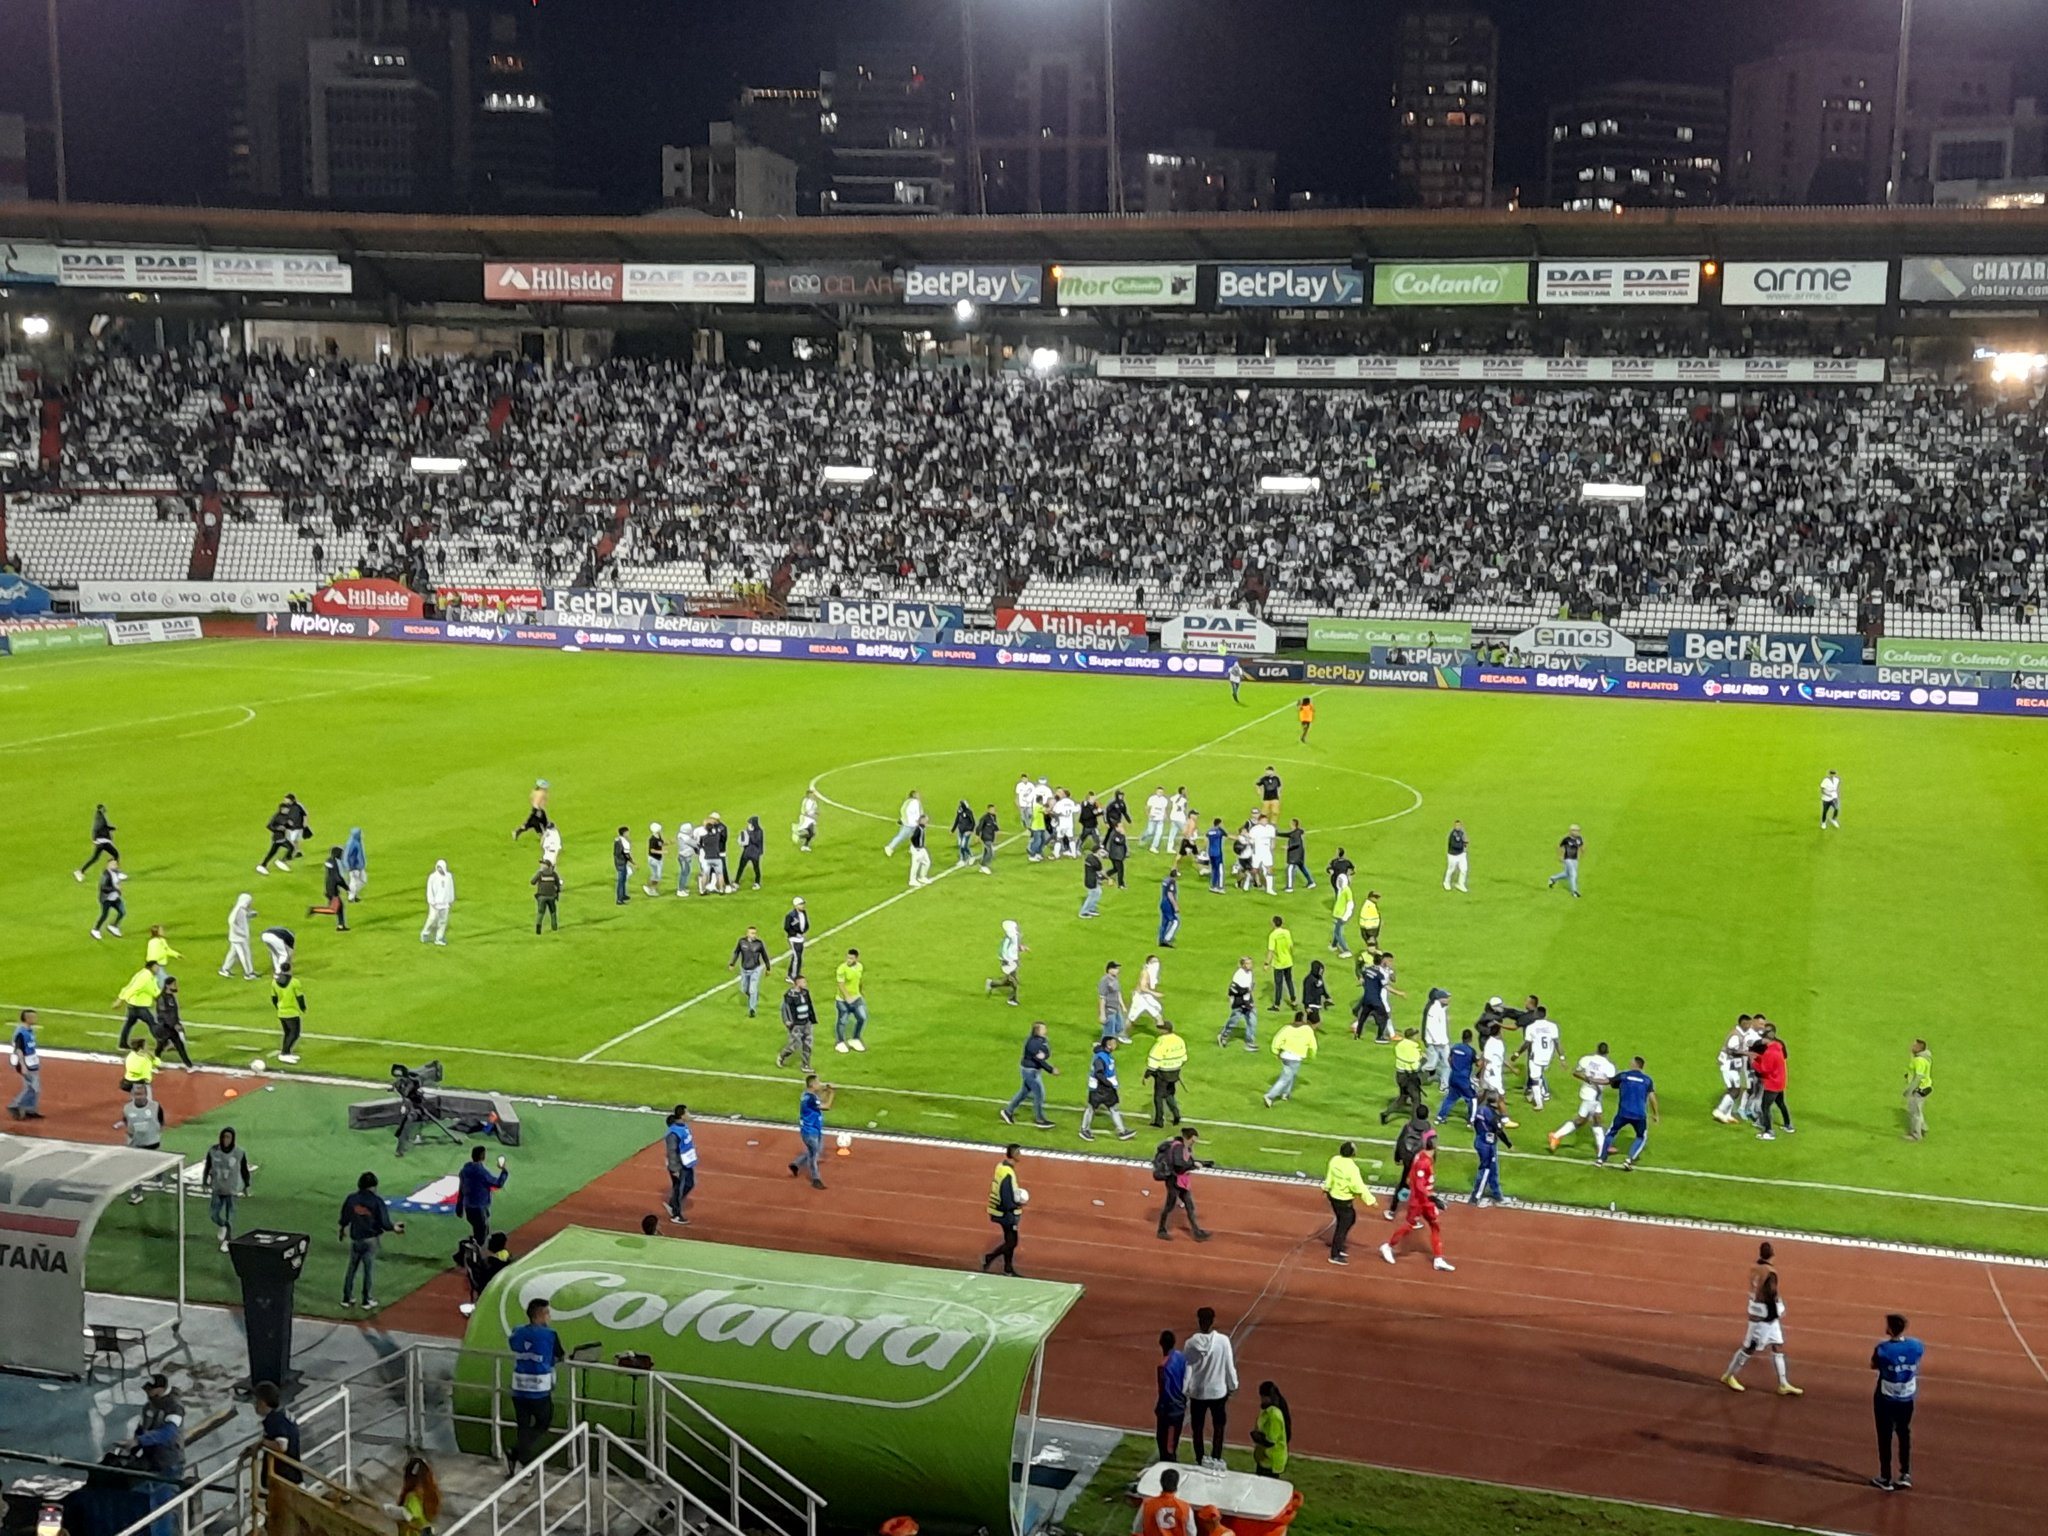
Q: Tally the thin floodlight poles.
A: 4